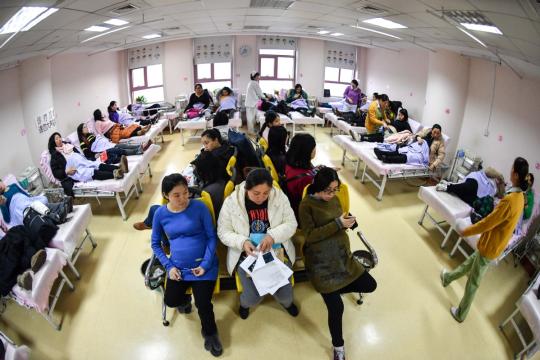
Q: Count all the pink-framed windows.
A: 4